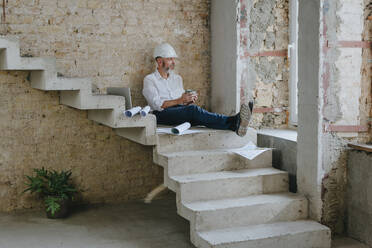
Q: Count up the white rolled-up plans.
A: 3